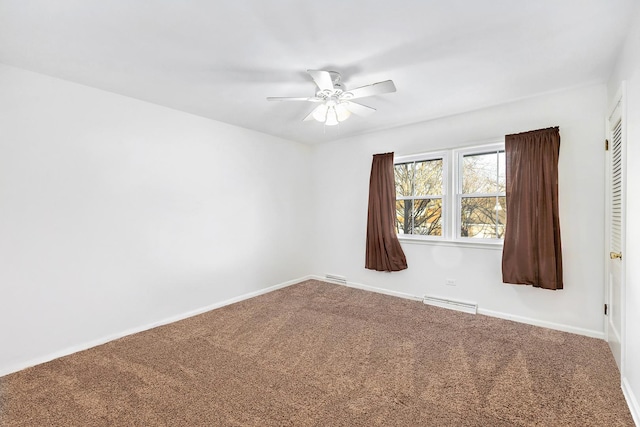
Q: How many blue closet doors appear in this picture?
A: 0